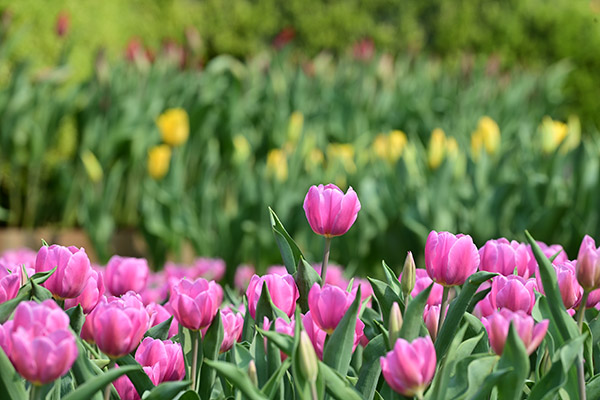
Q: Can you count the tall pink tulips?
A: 1